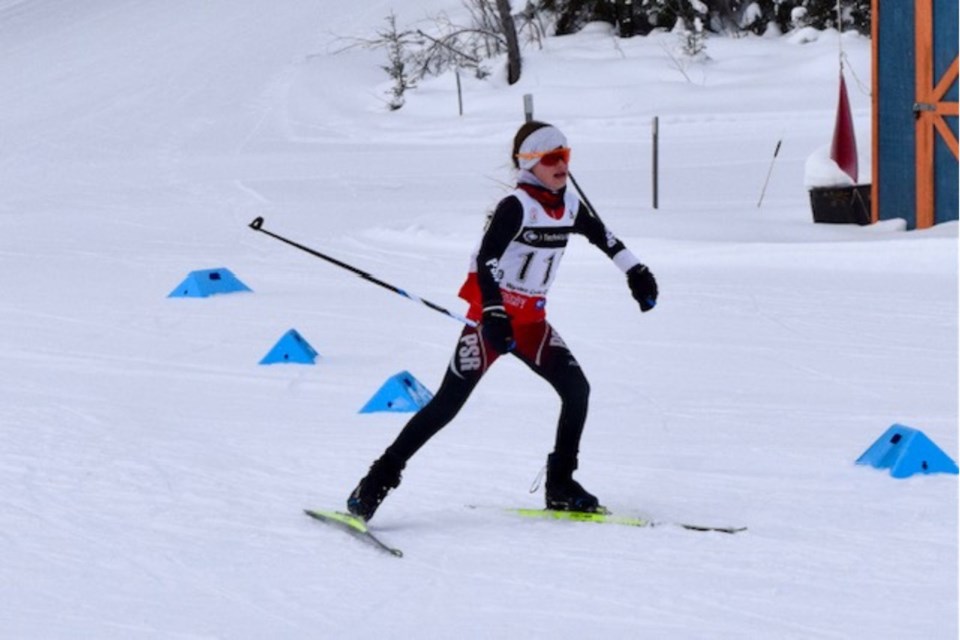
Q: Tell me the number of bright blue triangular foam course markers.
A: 4